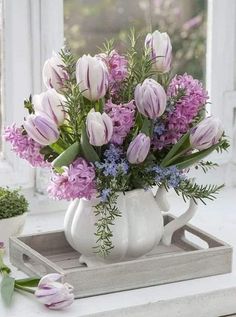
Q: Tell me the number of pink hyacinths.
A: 5